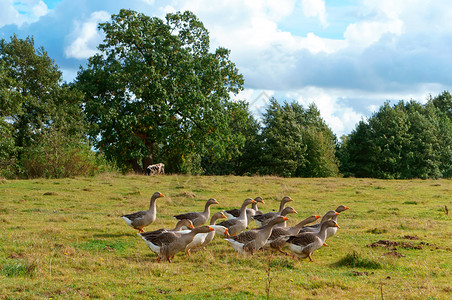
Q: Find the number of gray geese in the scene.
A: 14